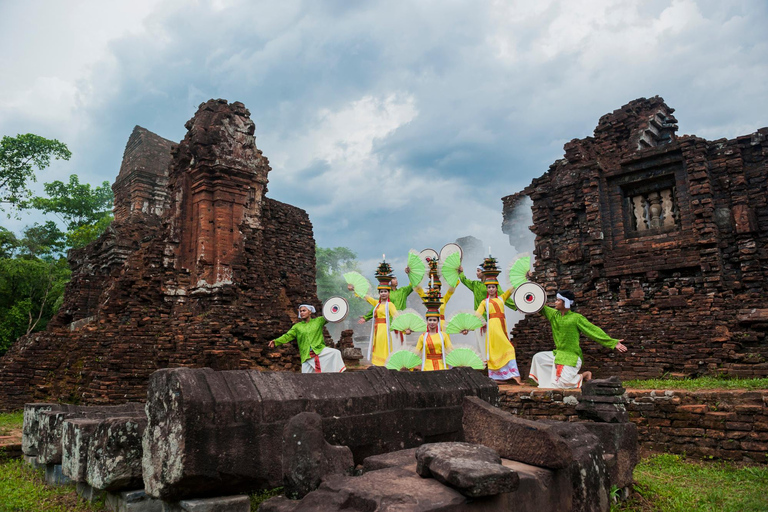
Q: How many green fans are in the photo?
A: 8